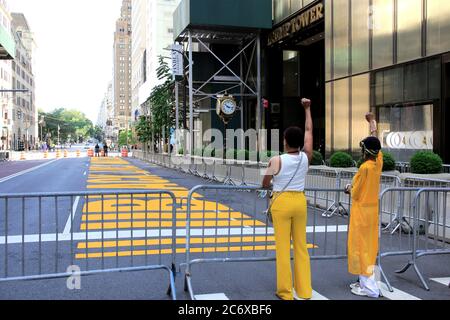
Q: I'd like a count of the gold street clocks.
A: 1